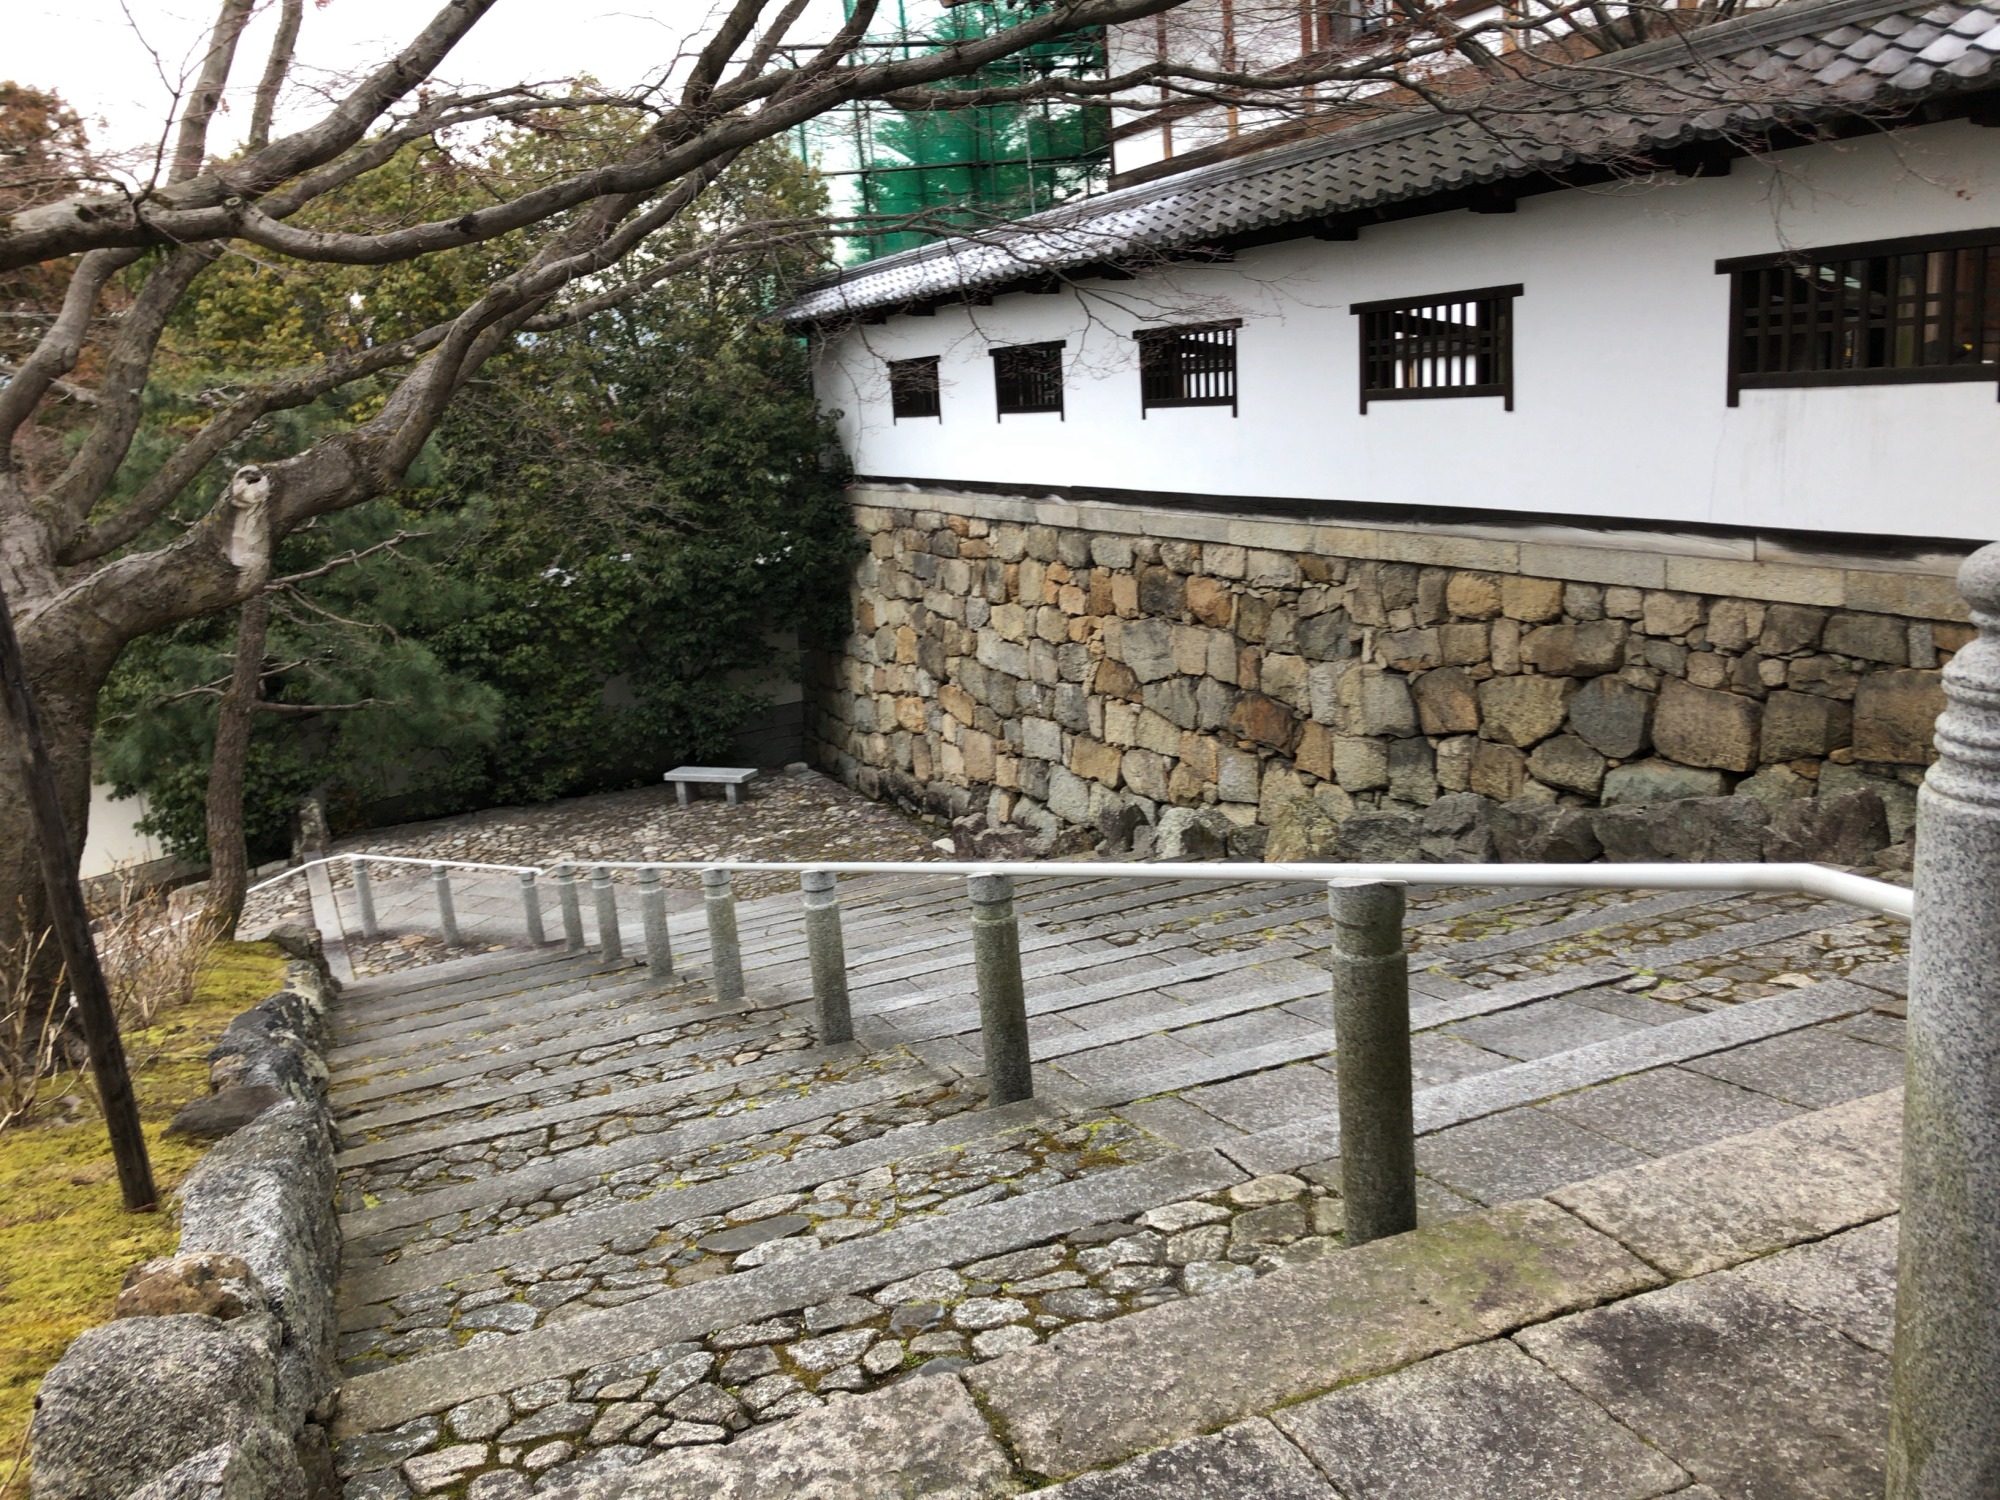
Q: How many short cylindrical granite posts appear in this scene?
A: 10